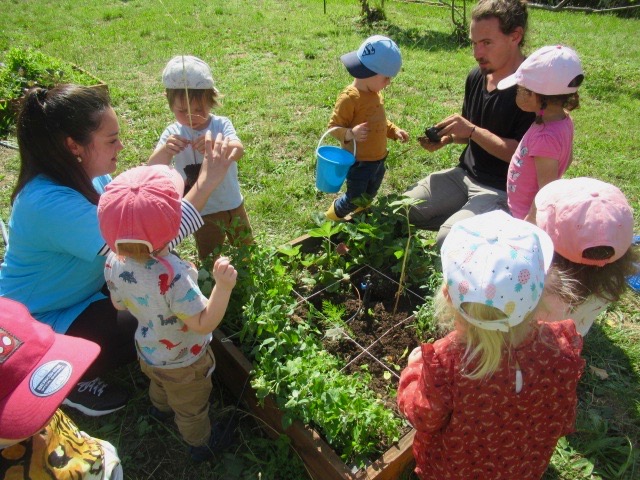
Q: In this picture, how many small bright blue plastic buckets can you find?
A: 1